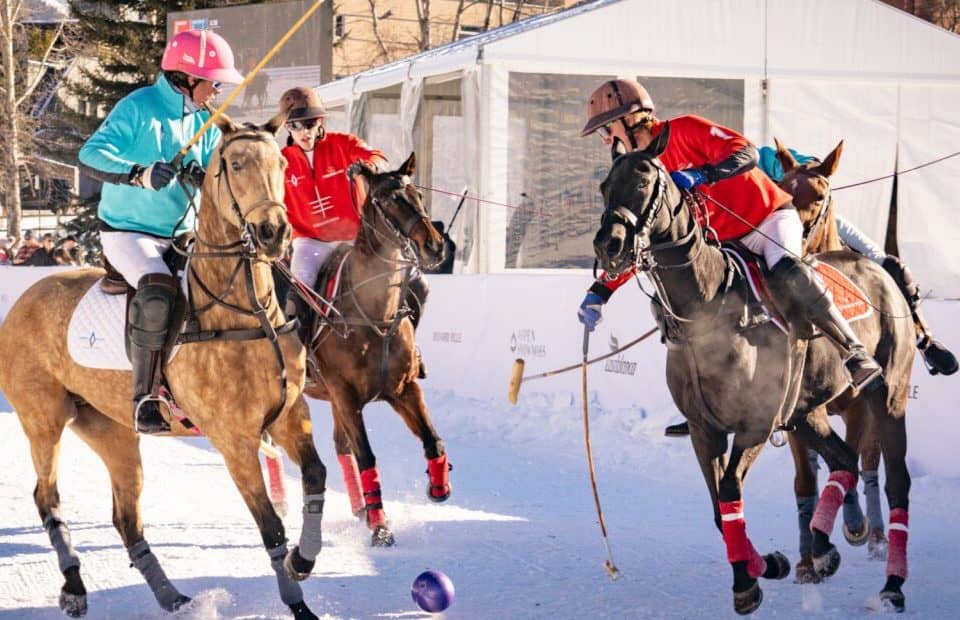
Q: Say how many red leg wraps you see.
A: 8